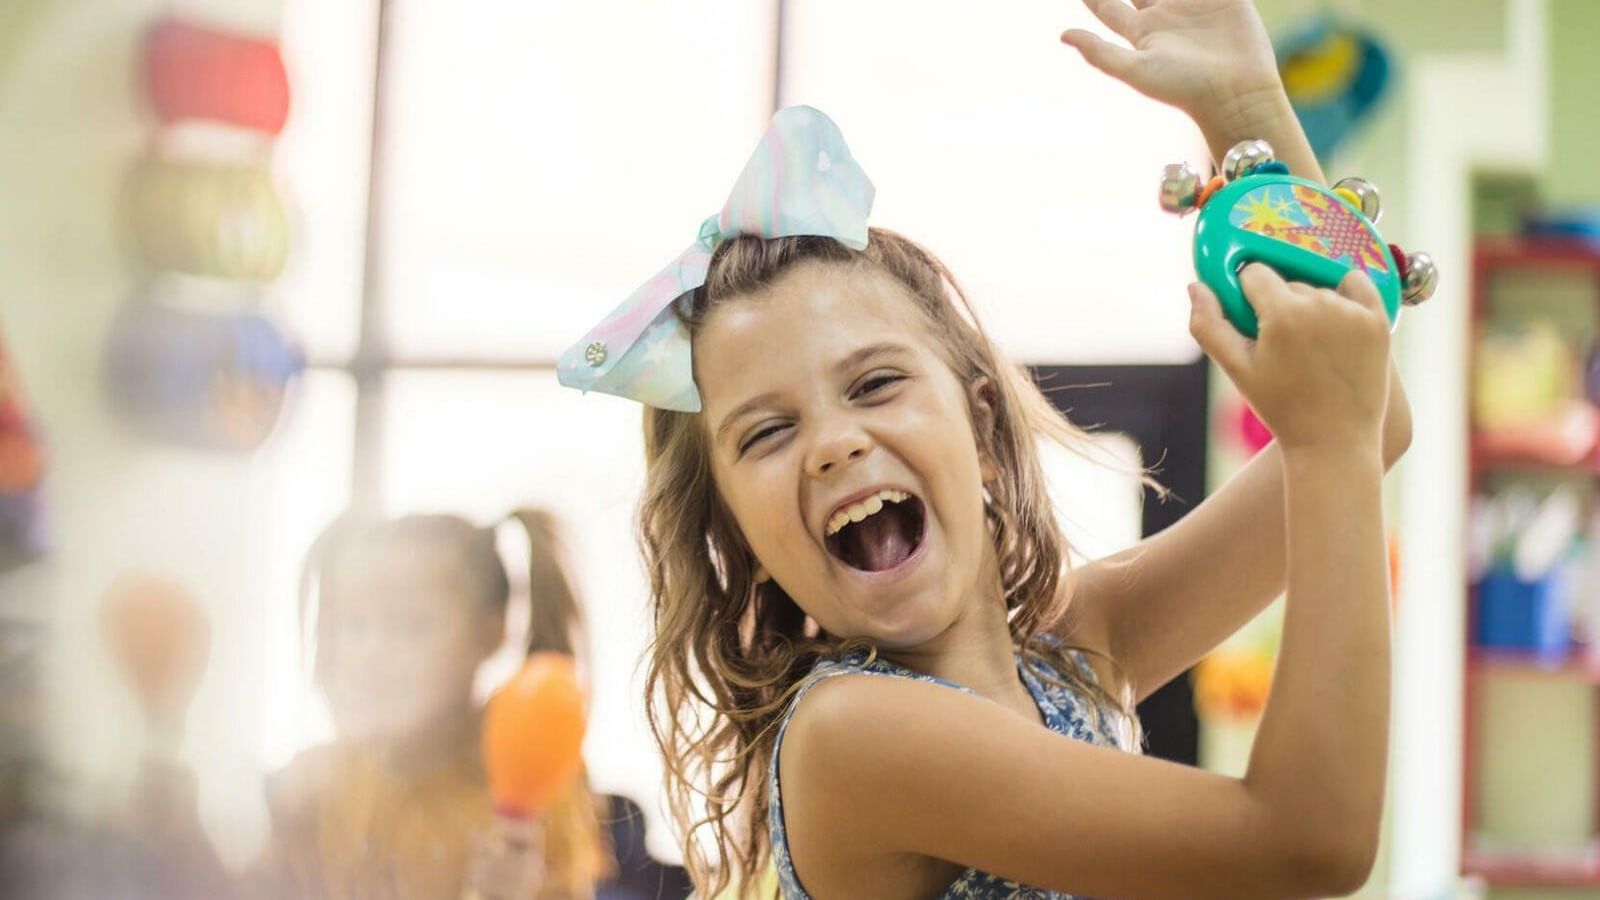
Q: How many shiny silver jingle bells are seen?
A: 4